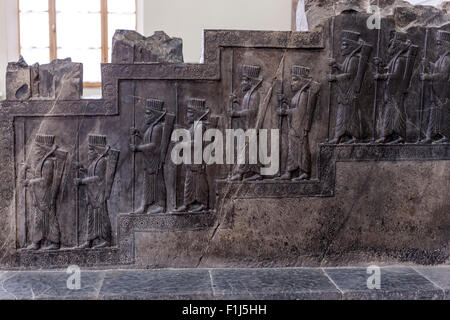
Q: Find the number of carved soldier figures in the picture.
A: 9